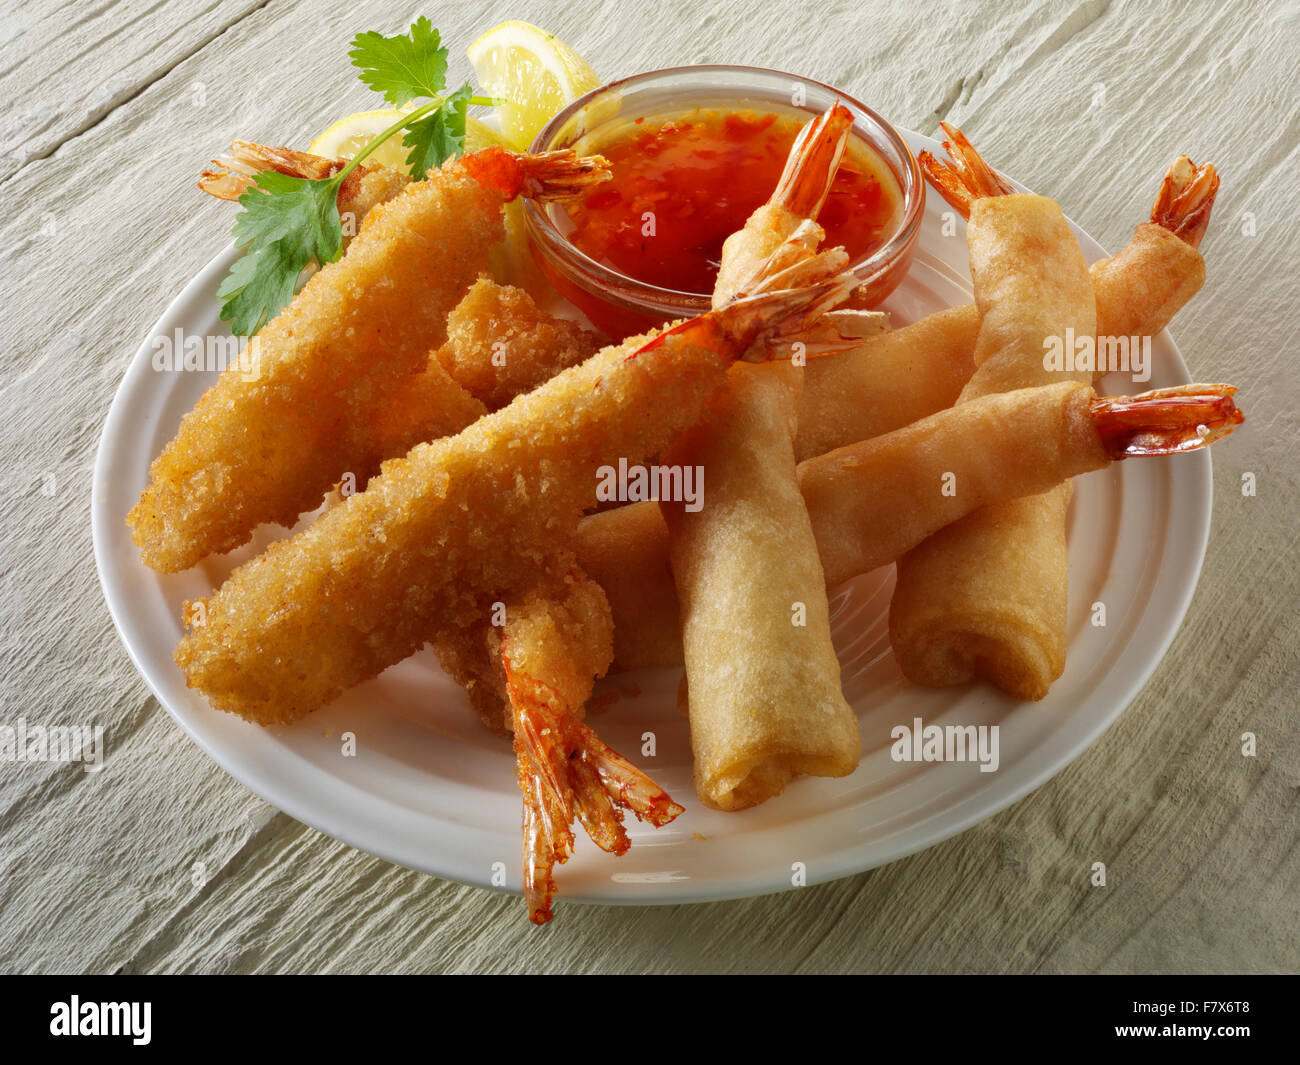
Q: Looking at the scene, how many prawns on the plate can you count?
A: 8